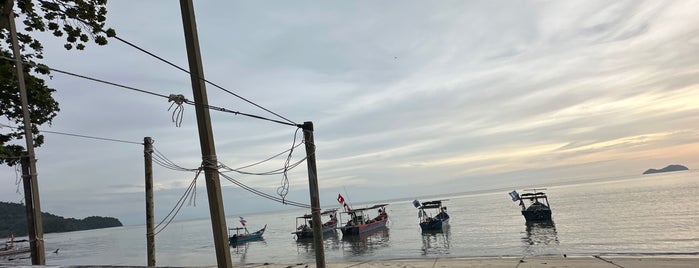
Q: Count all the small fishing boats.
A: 5